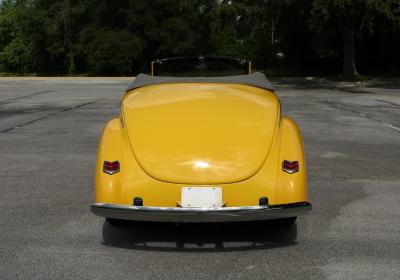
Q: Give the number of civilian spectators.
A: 0